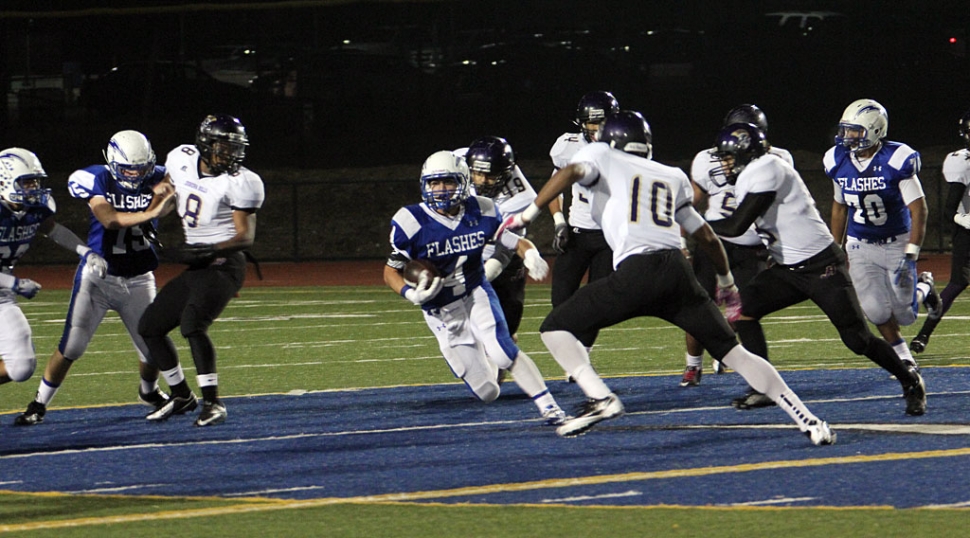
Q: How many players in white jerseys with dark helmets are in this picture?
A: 7